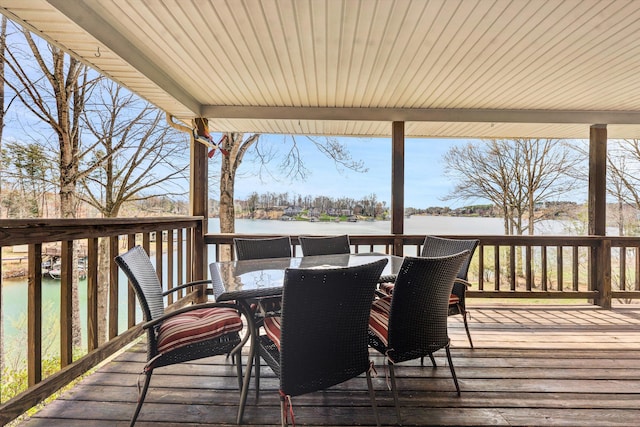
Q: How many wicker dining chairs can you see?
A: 6